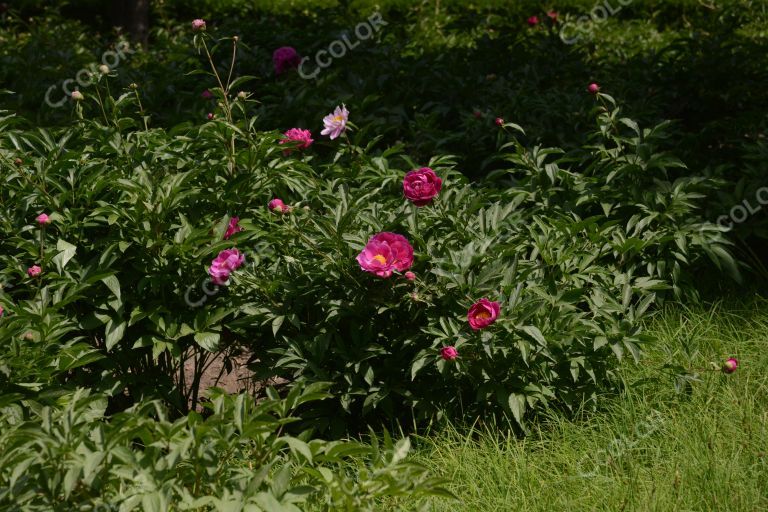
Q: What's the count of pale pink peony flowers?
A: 1